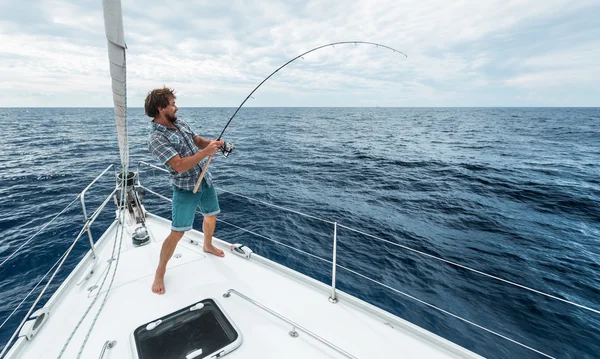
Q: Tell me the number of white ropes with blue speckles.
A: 2